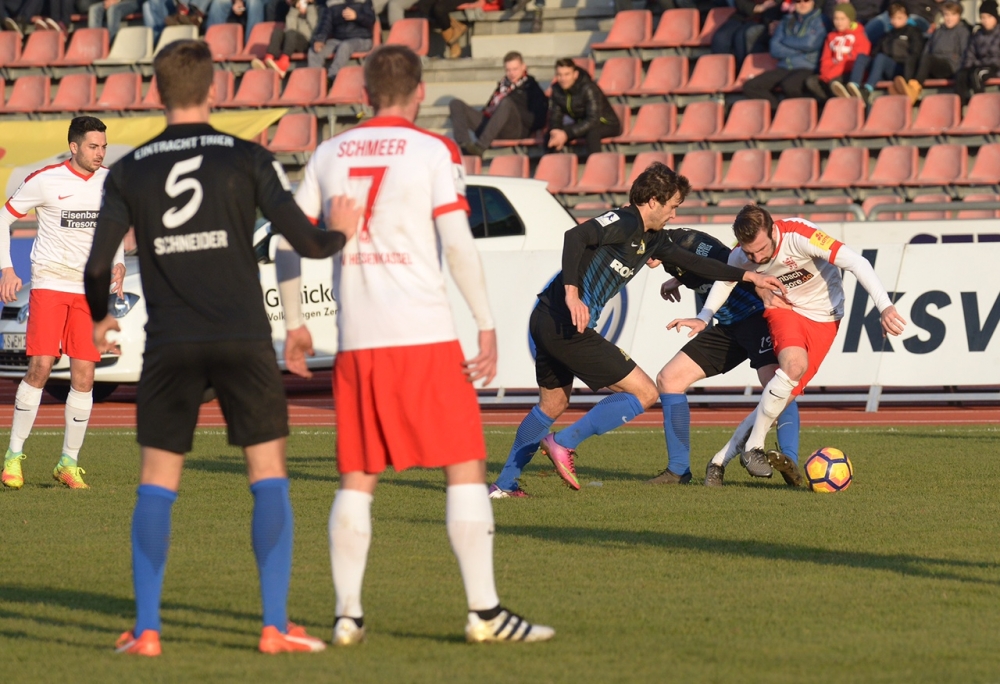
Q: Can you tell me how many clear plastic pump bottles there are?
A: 0